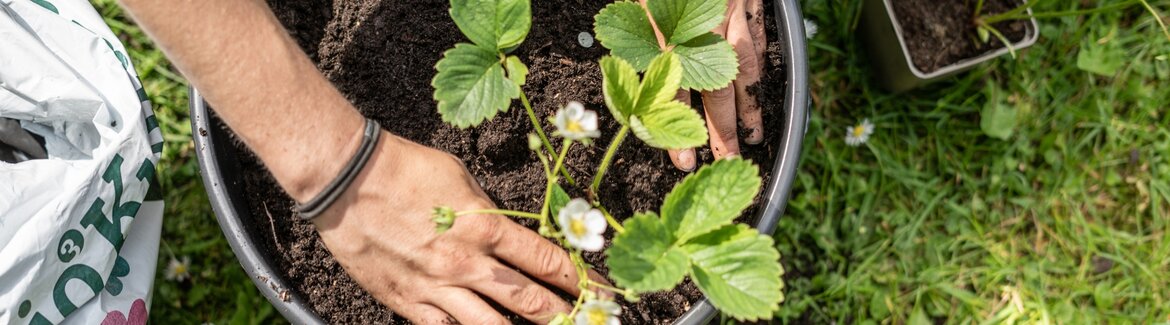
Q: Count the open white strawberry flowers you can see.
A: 3